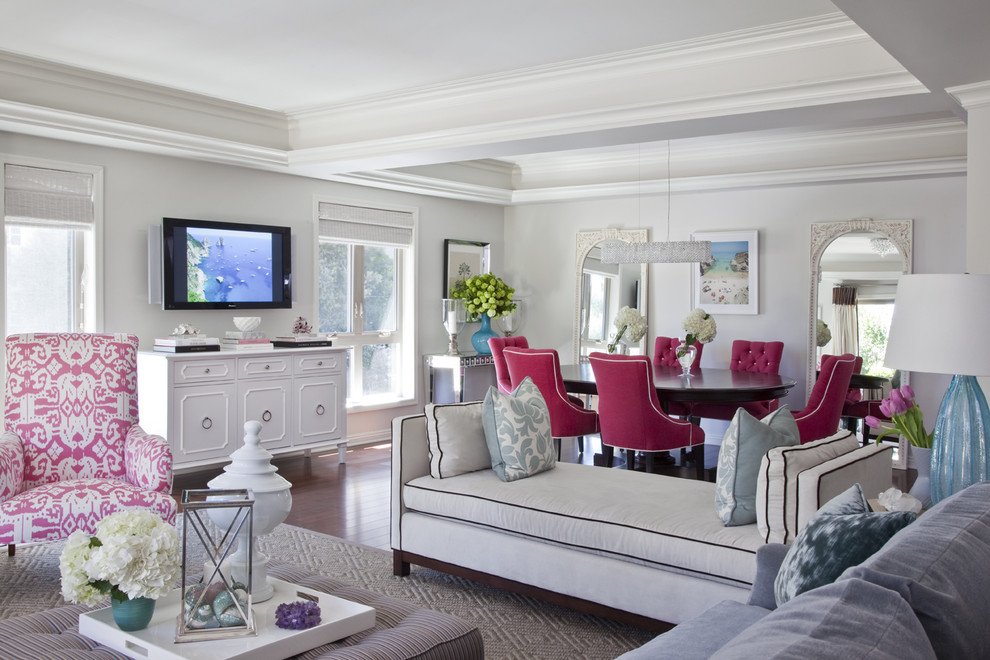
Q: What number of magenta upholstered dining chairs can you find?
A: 6